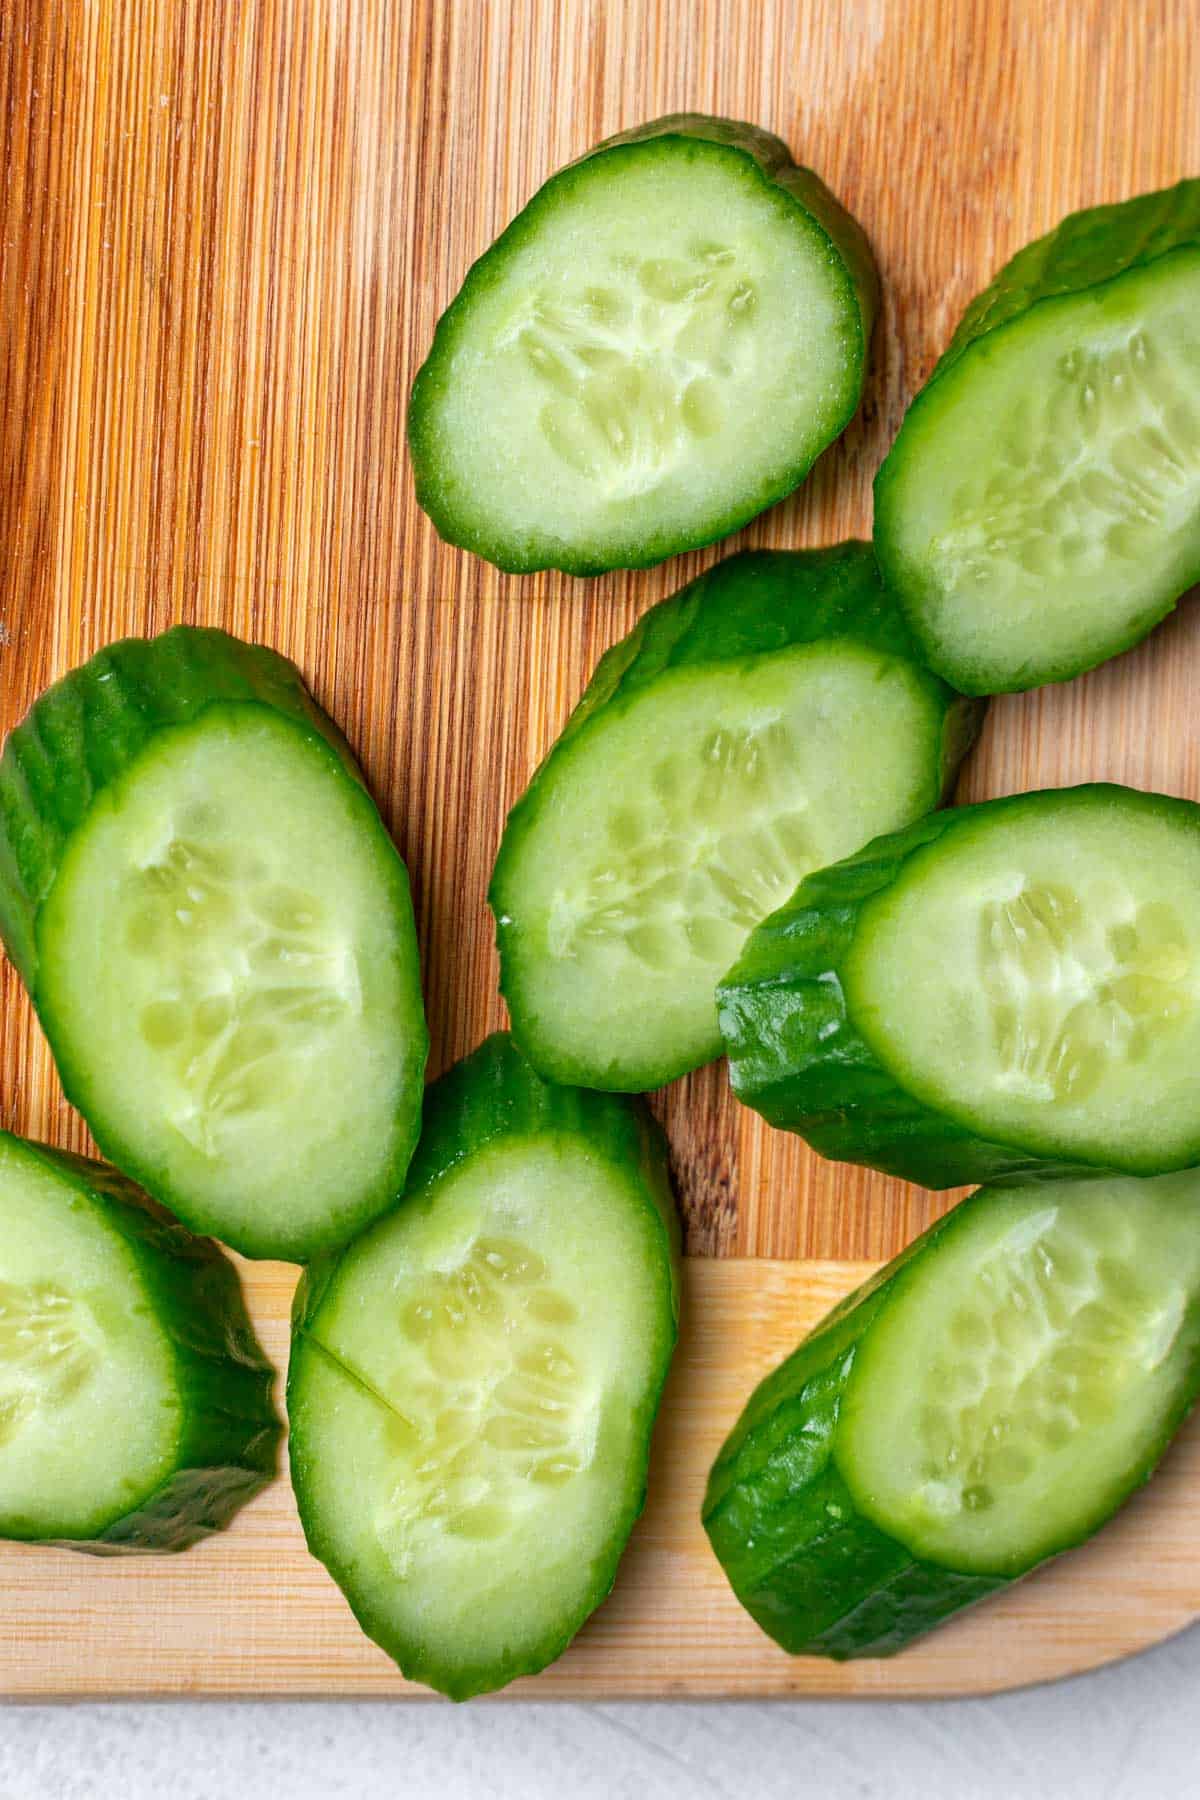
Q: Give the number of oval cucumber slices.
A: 8